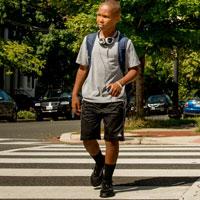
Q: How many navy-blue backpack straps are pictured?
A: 2